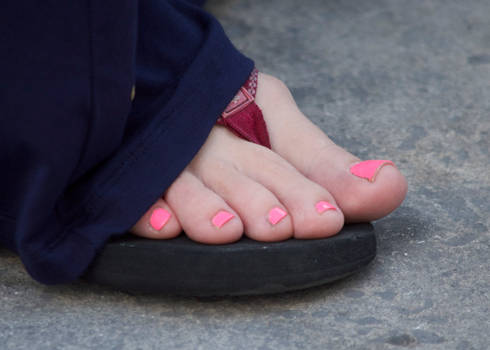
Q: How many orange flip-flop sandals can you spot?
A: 0